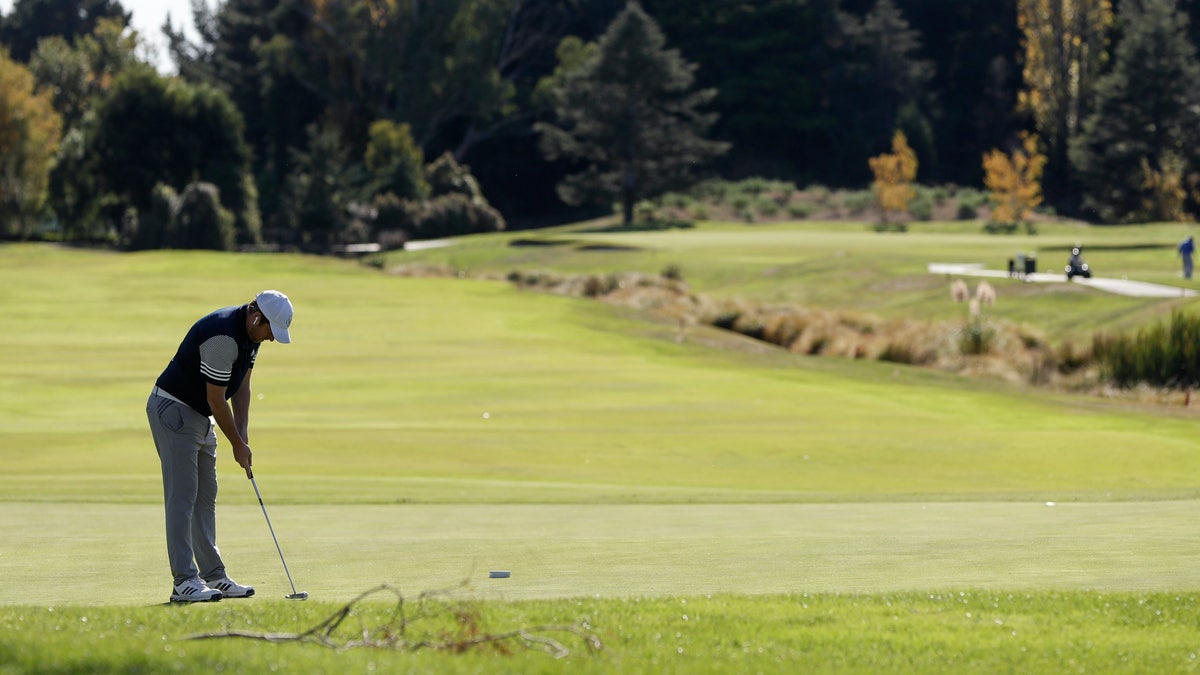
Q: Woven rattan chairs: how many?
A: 0